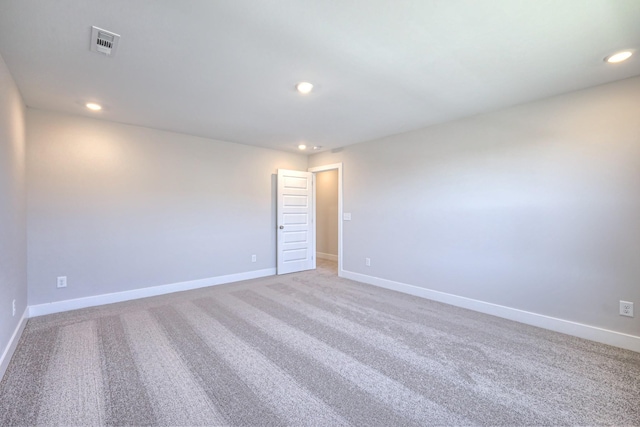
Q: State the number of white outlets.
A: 5